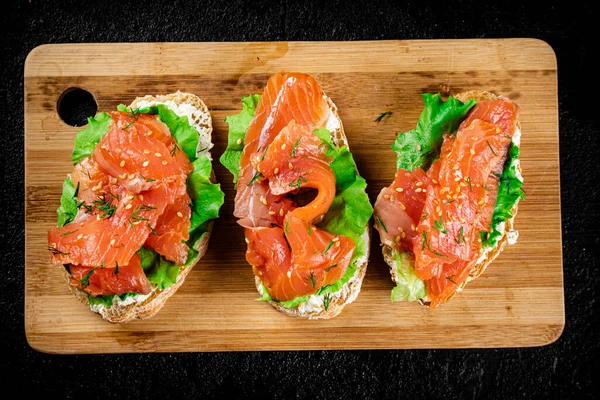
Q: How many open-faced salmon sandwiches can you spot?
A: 3